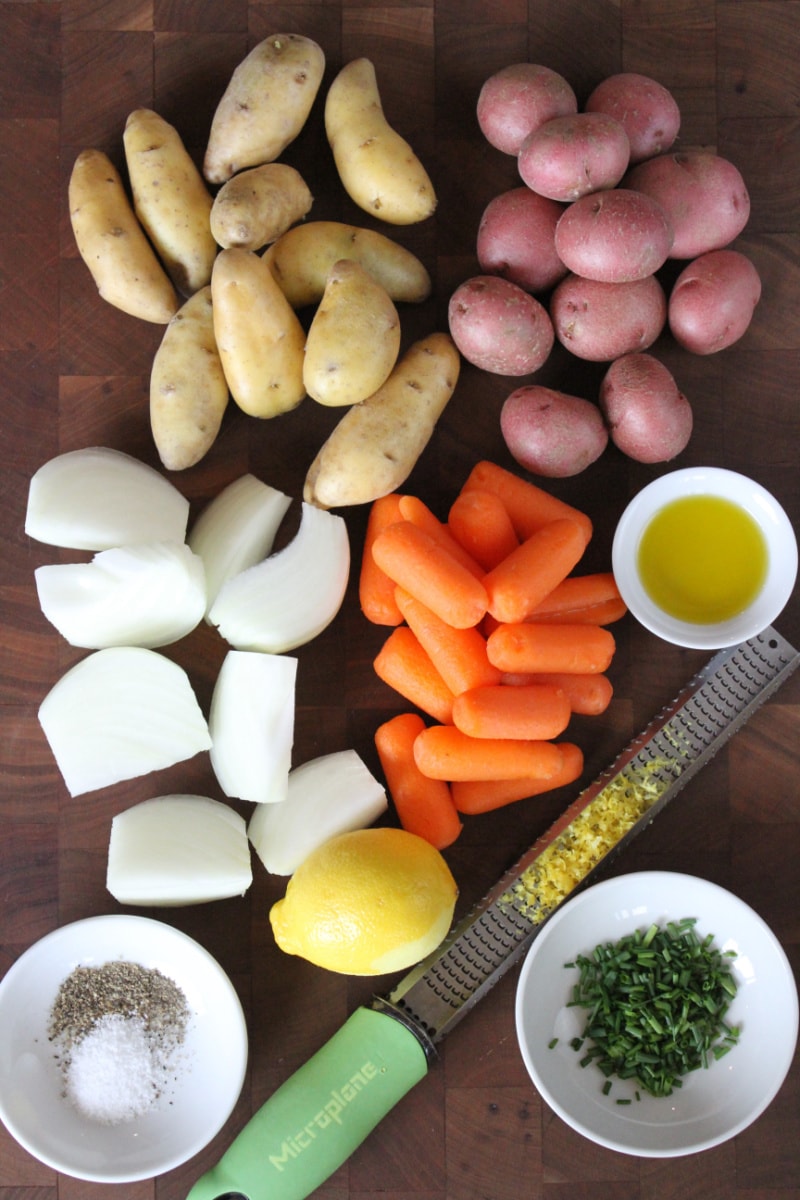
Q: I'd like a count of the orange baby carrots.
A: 15